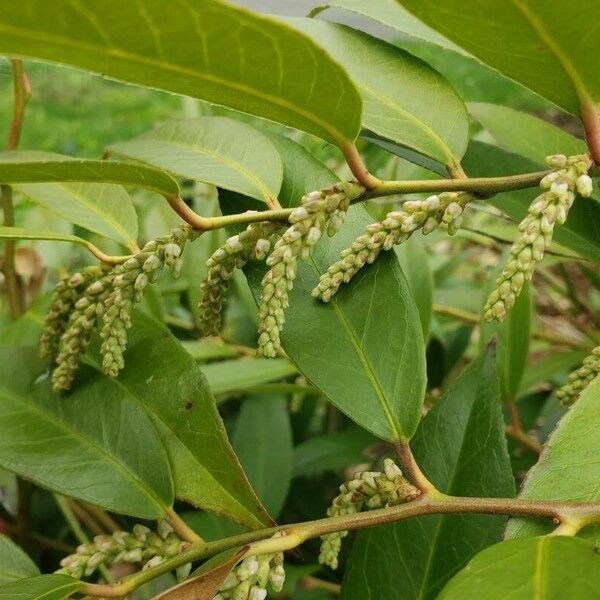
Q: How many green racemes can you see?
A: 11